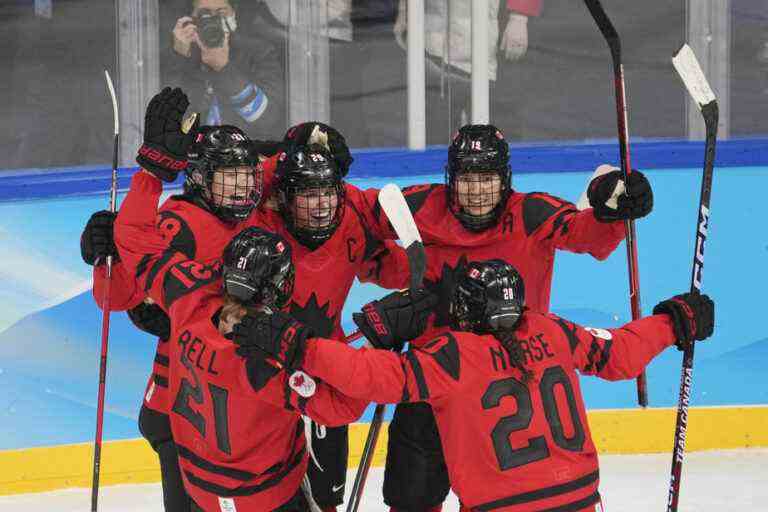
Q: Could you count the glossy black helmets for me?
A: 5